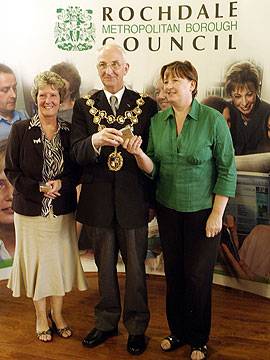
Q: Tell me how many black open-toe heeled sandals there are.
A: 4